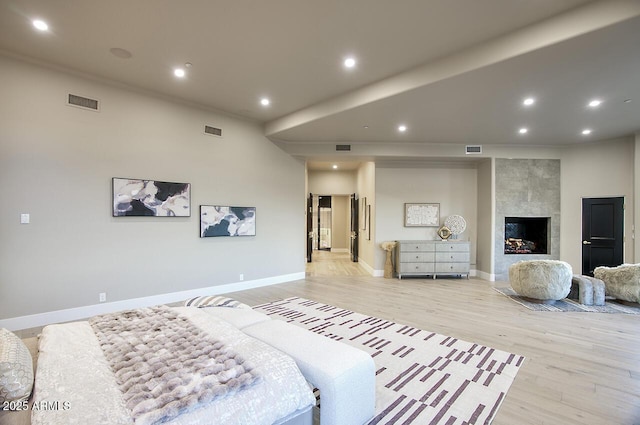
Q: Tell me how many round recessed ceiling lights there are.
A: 10